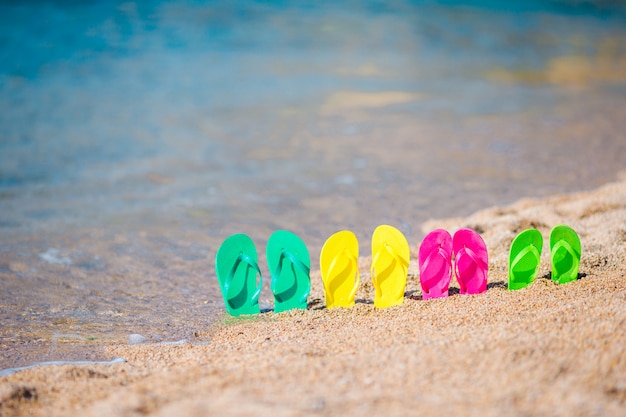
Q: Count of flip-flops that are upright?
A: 8